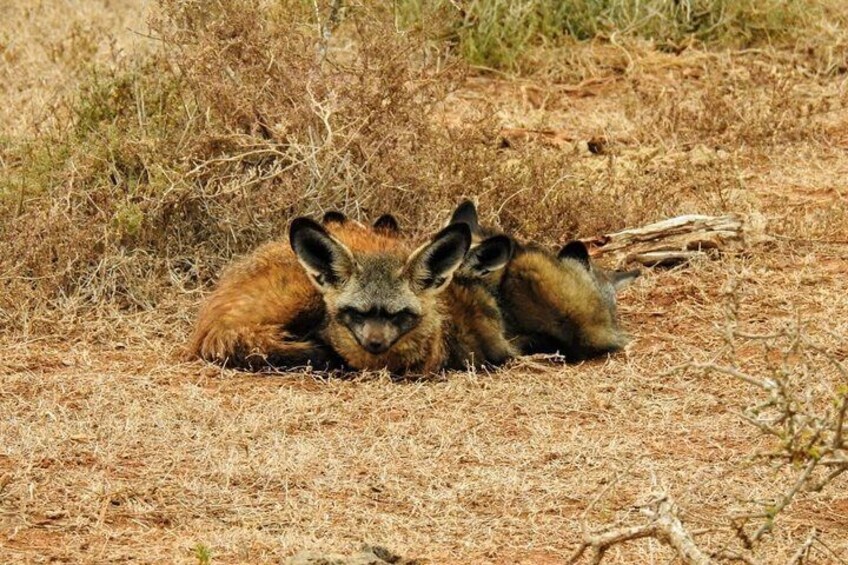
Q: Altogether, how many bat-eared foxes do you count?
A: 4